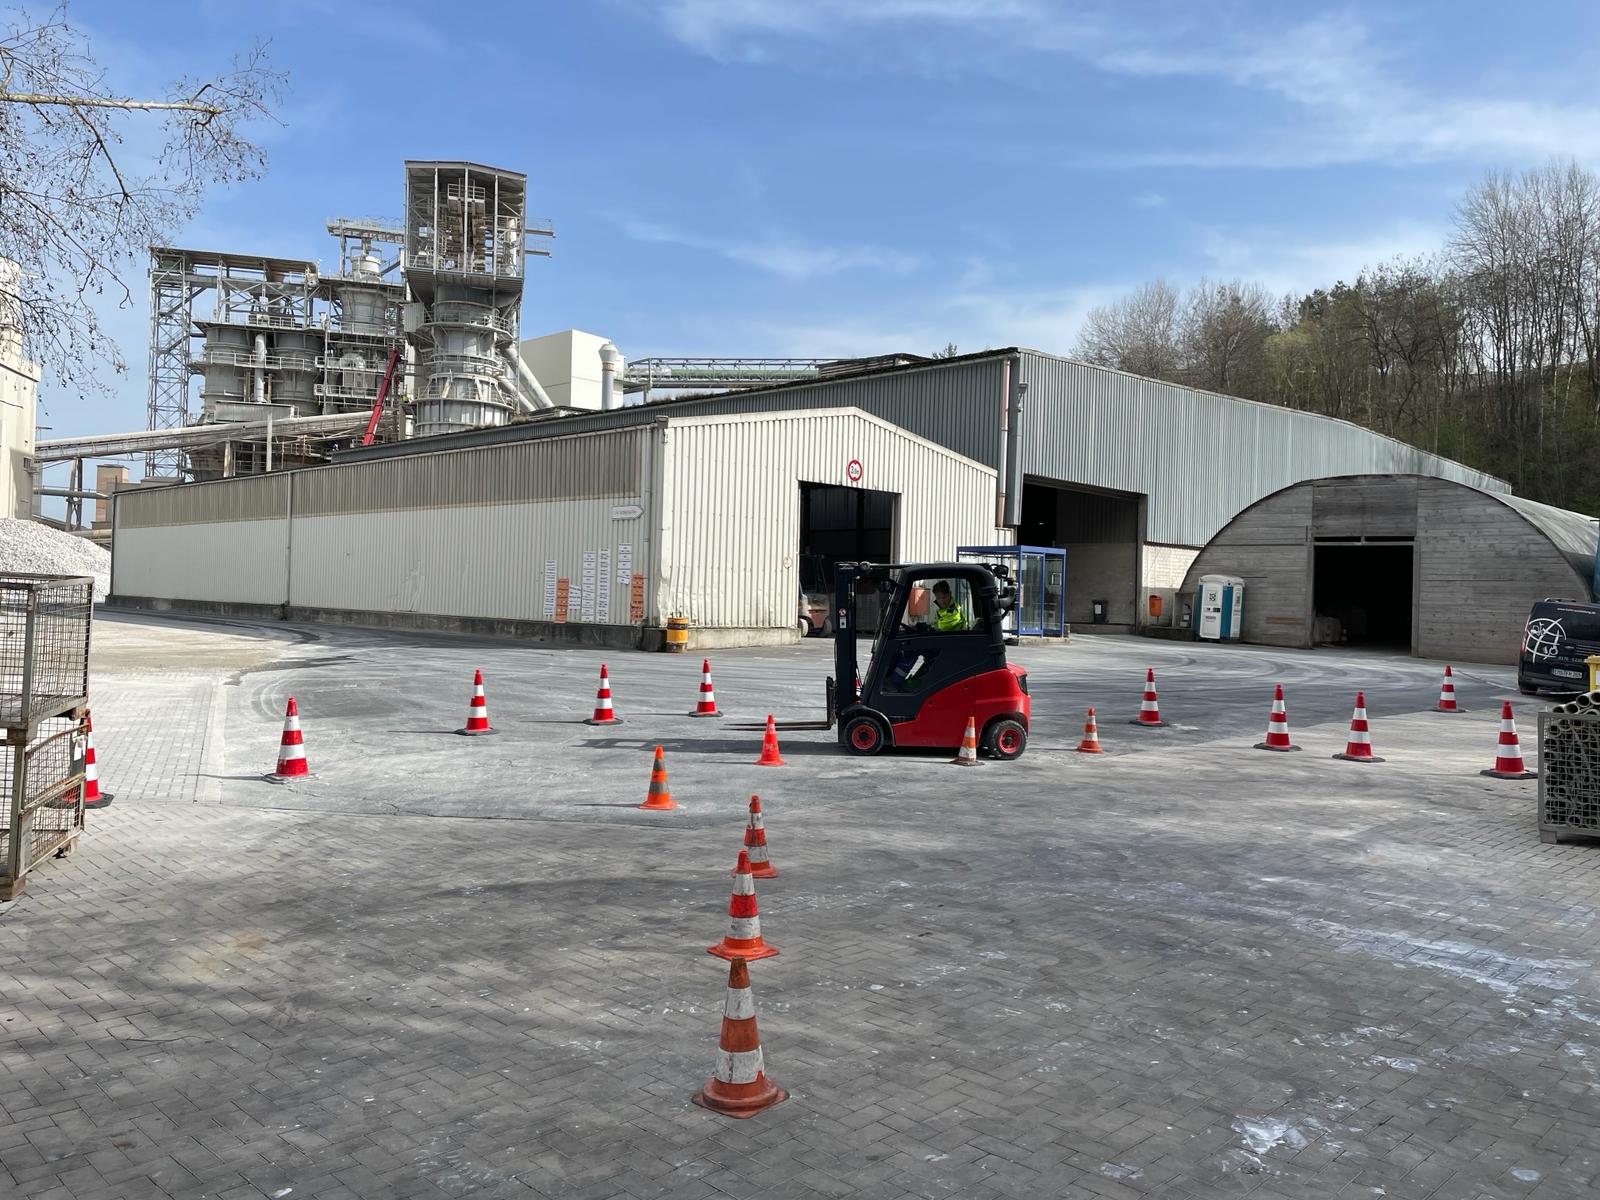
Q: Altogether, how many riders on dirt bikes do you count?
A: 0